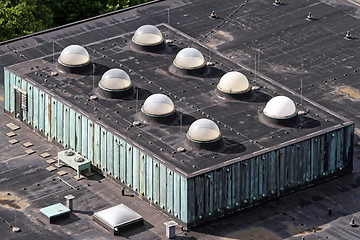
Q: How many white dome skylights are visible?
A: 8